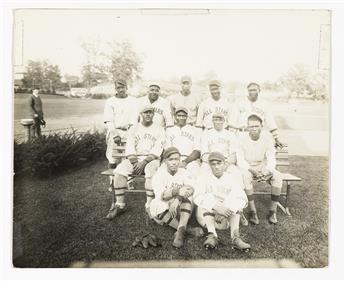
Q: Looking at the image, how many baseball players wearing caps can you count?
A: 11